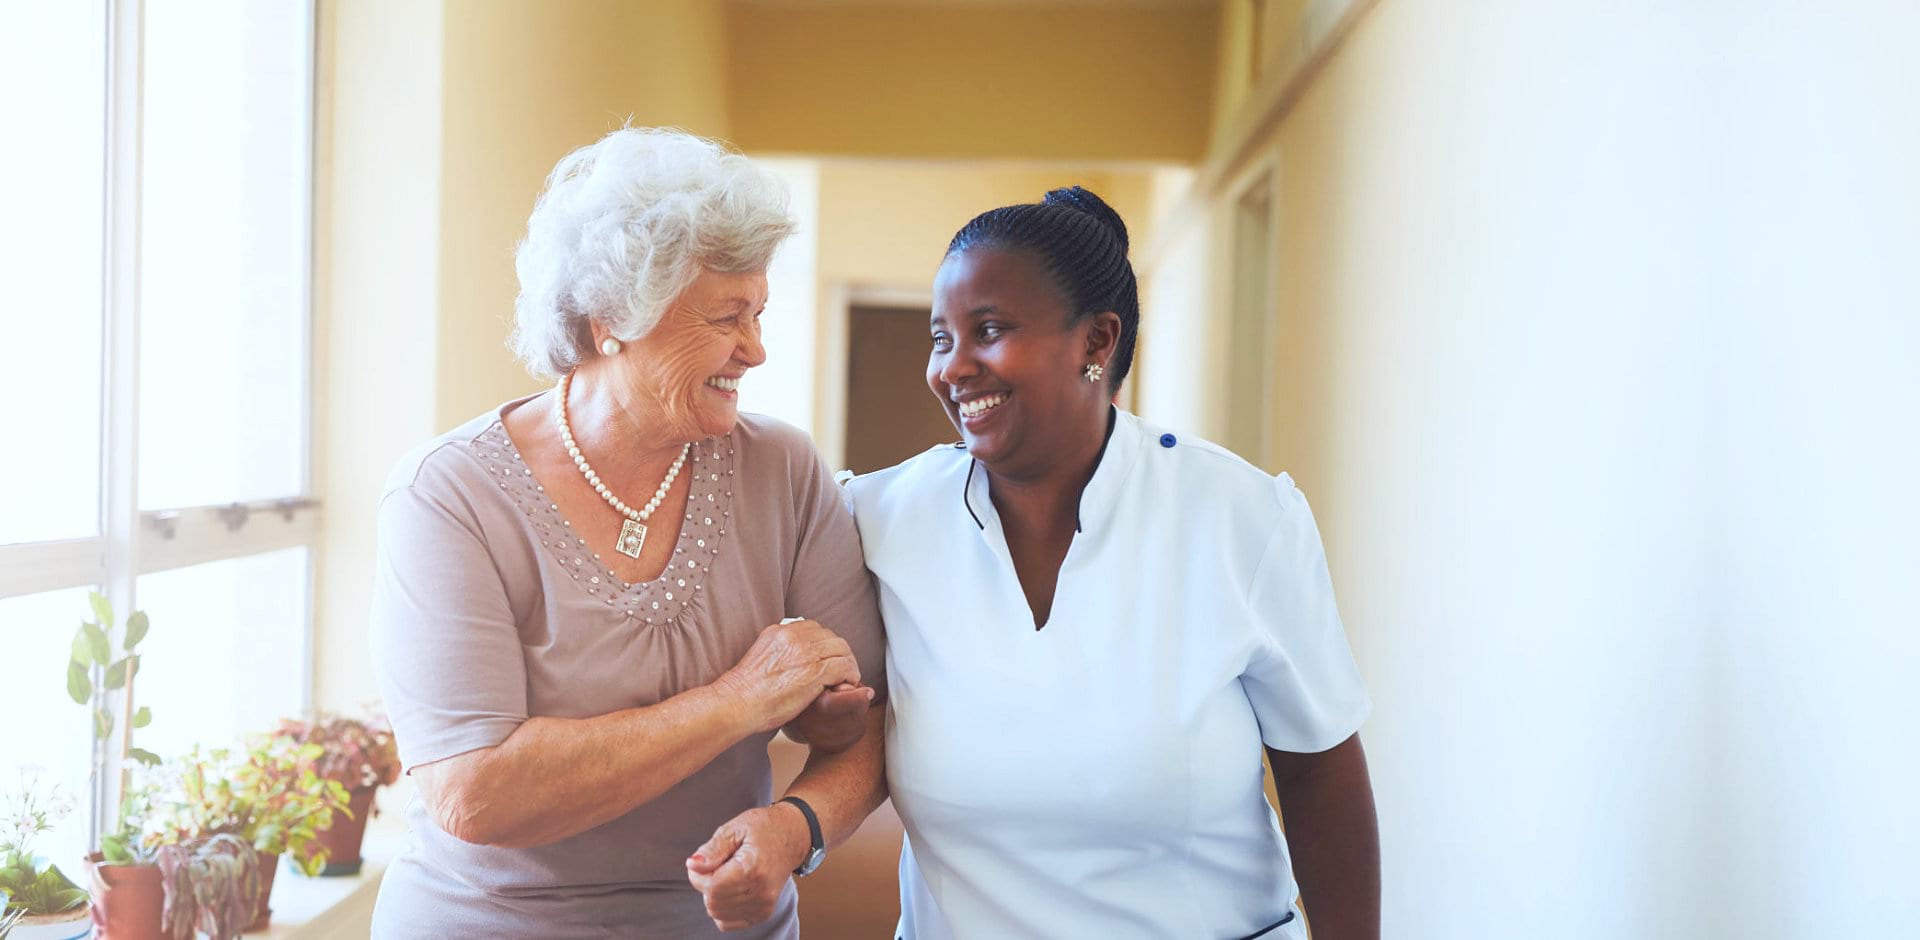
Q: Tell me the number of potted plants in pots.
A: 4